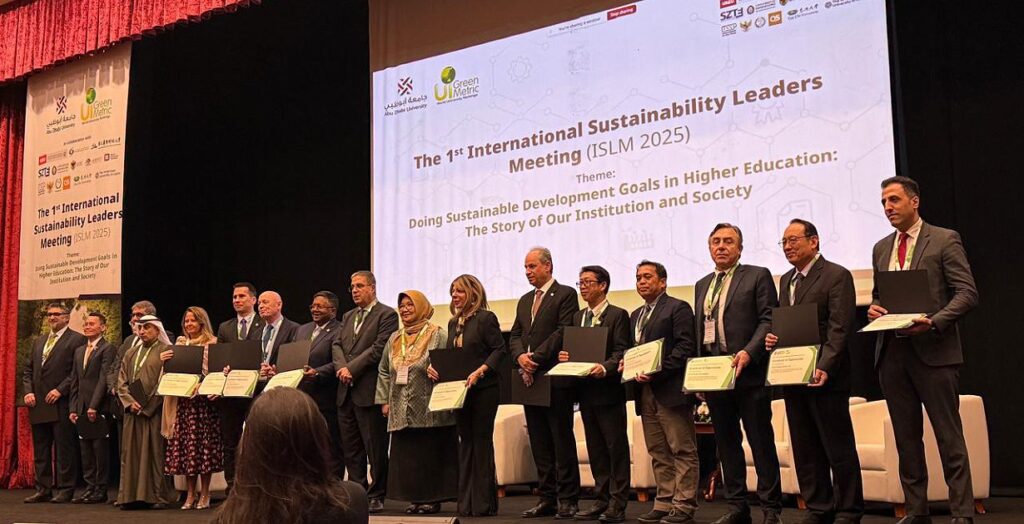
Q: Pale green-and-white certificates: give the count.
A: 10